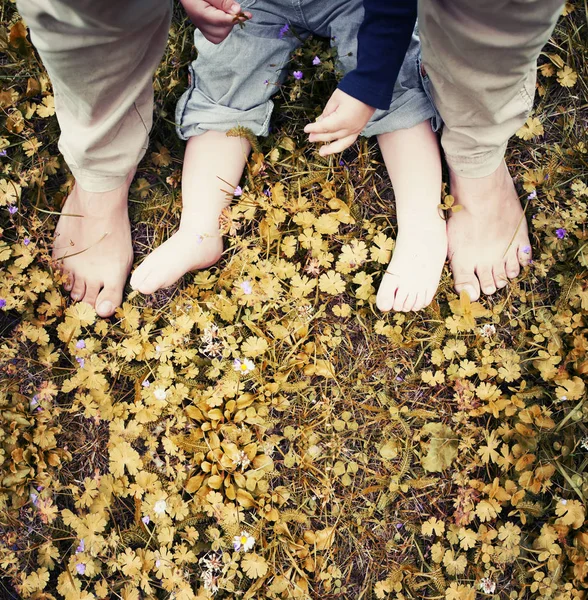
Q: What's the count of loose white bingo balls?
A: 0